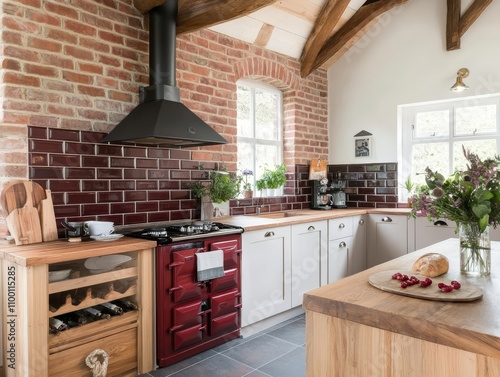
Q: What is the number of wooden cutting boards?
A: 4